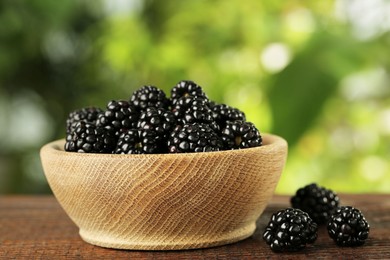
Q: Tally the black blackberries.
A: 14